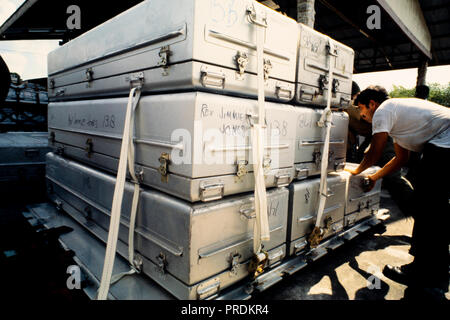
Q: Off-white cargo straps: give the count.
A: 3